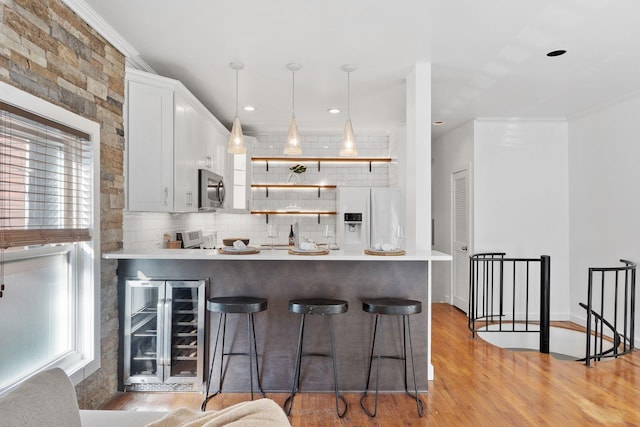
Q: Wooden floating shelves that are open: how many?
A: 3